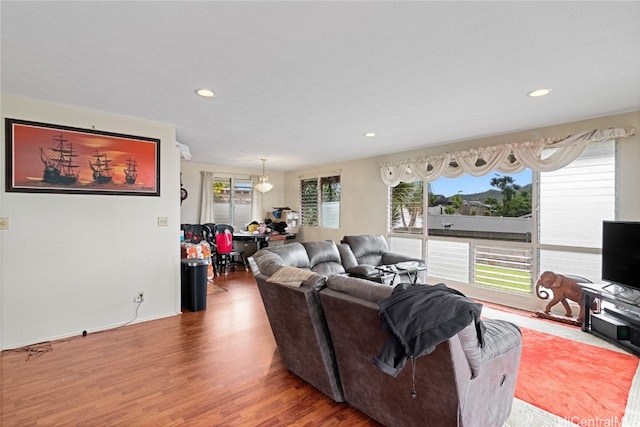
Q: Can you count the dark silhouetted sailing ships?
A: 3